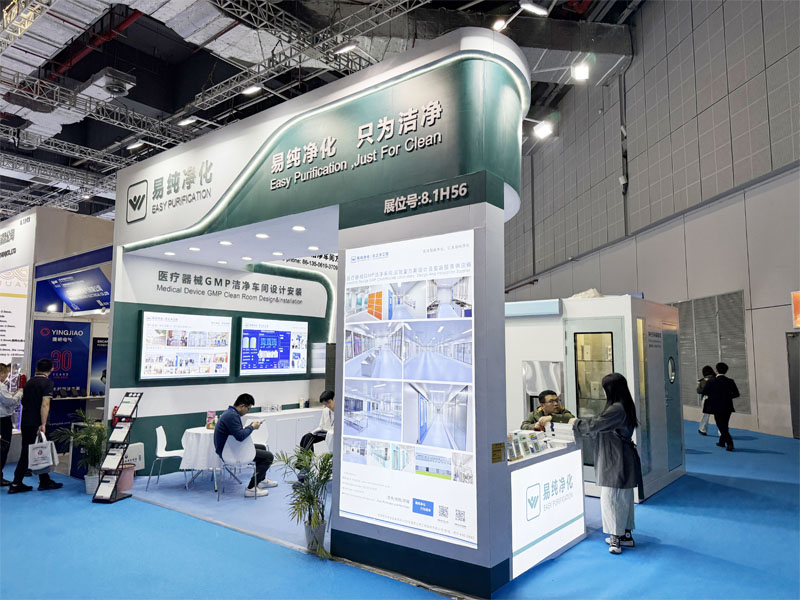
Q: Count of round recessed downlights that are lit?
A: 9